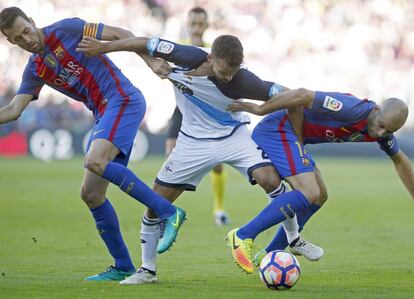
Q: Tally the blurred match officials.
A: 1